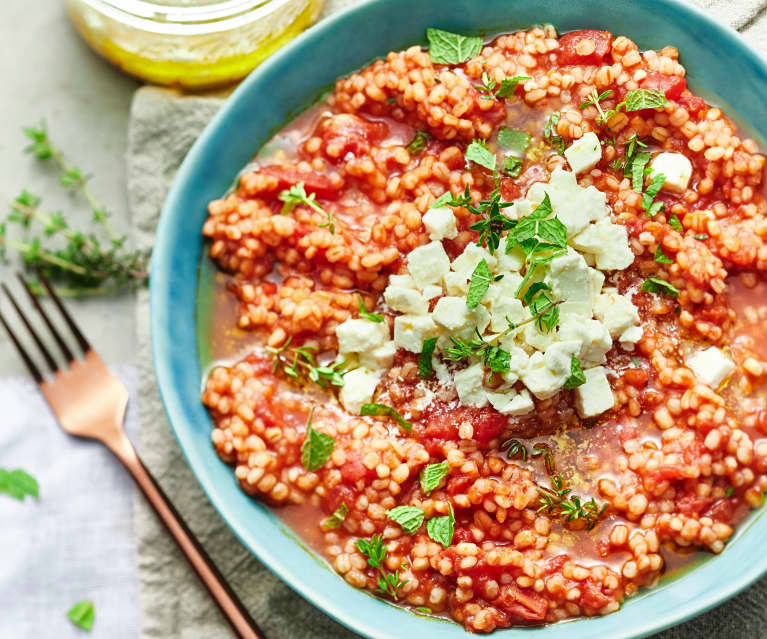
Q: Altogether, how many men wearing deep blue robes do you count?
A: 0